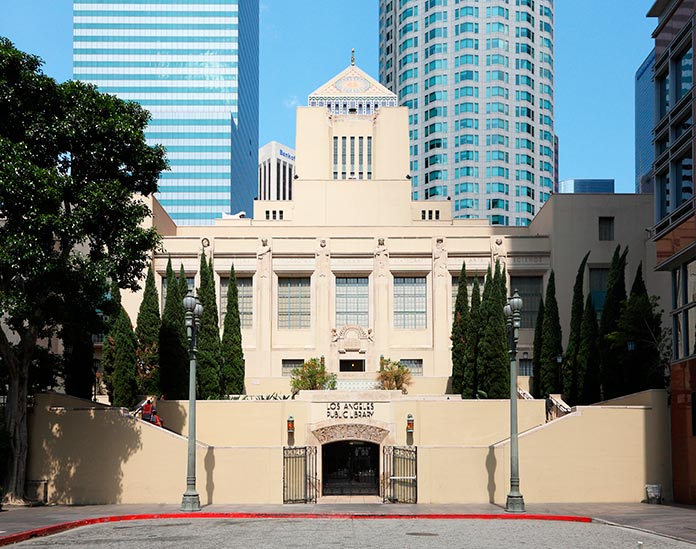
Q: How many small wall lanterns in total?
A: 2